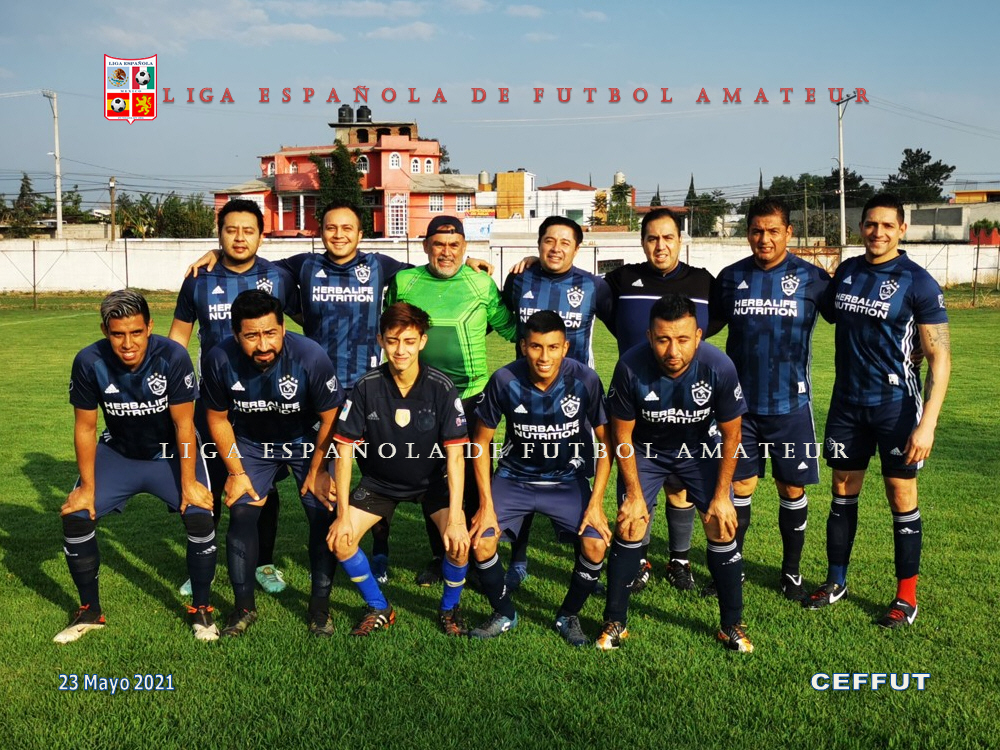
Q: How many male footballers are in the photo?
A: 12